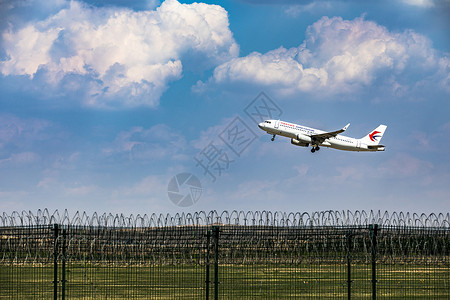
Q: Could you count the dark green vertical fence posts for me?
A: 6